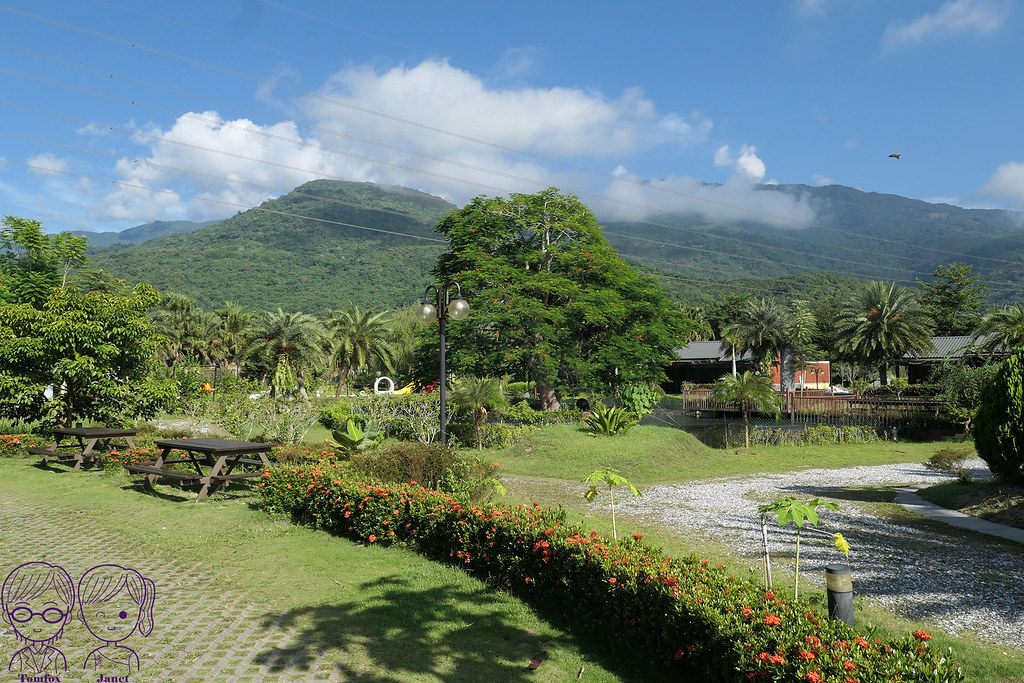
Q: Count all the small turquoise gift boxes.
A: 0